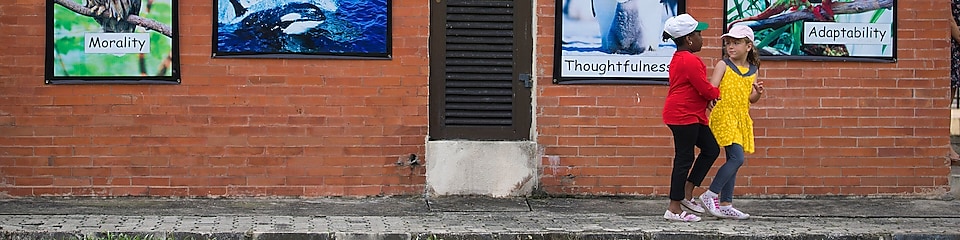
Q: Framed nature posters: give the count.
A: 4